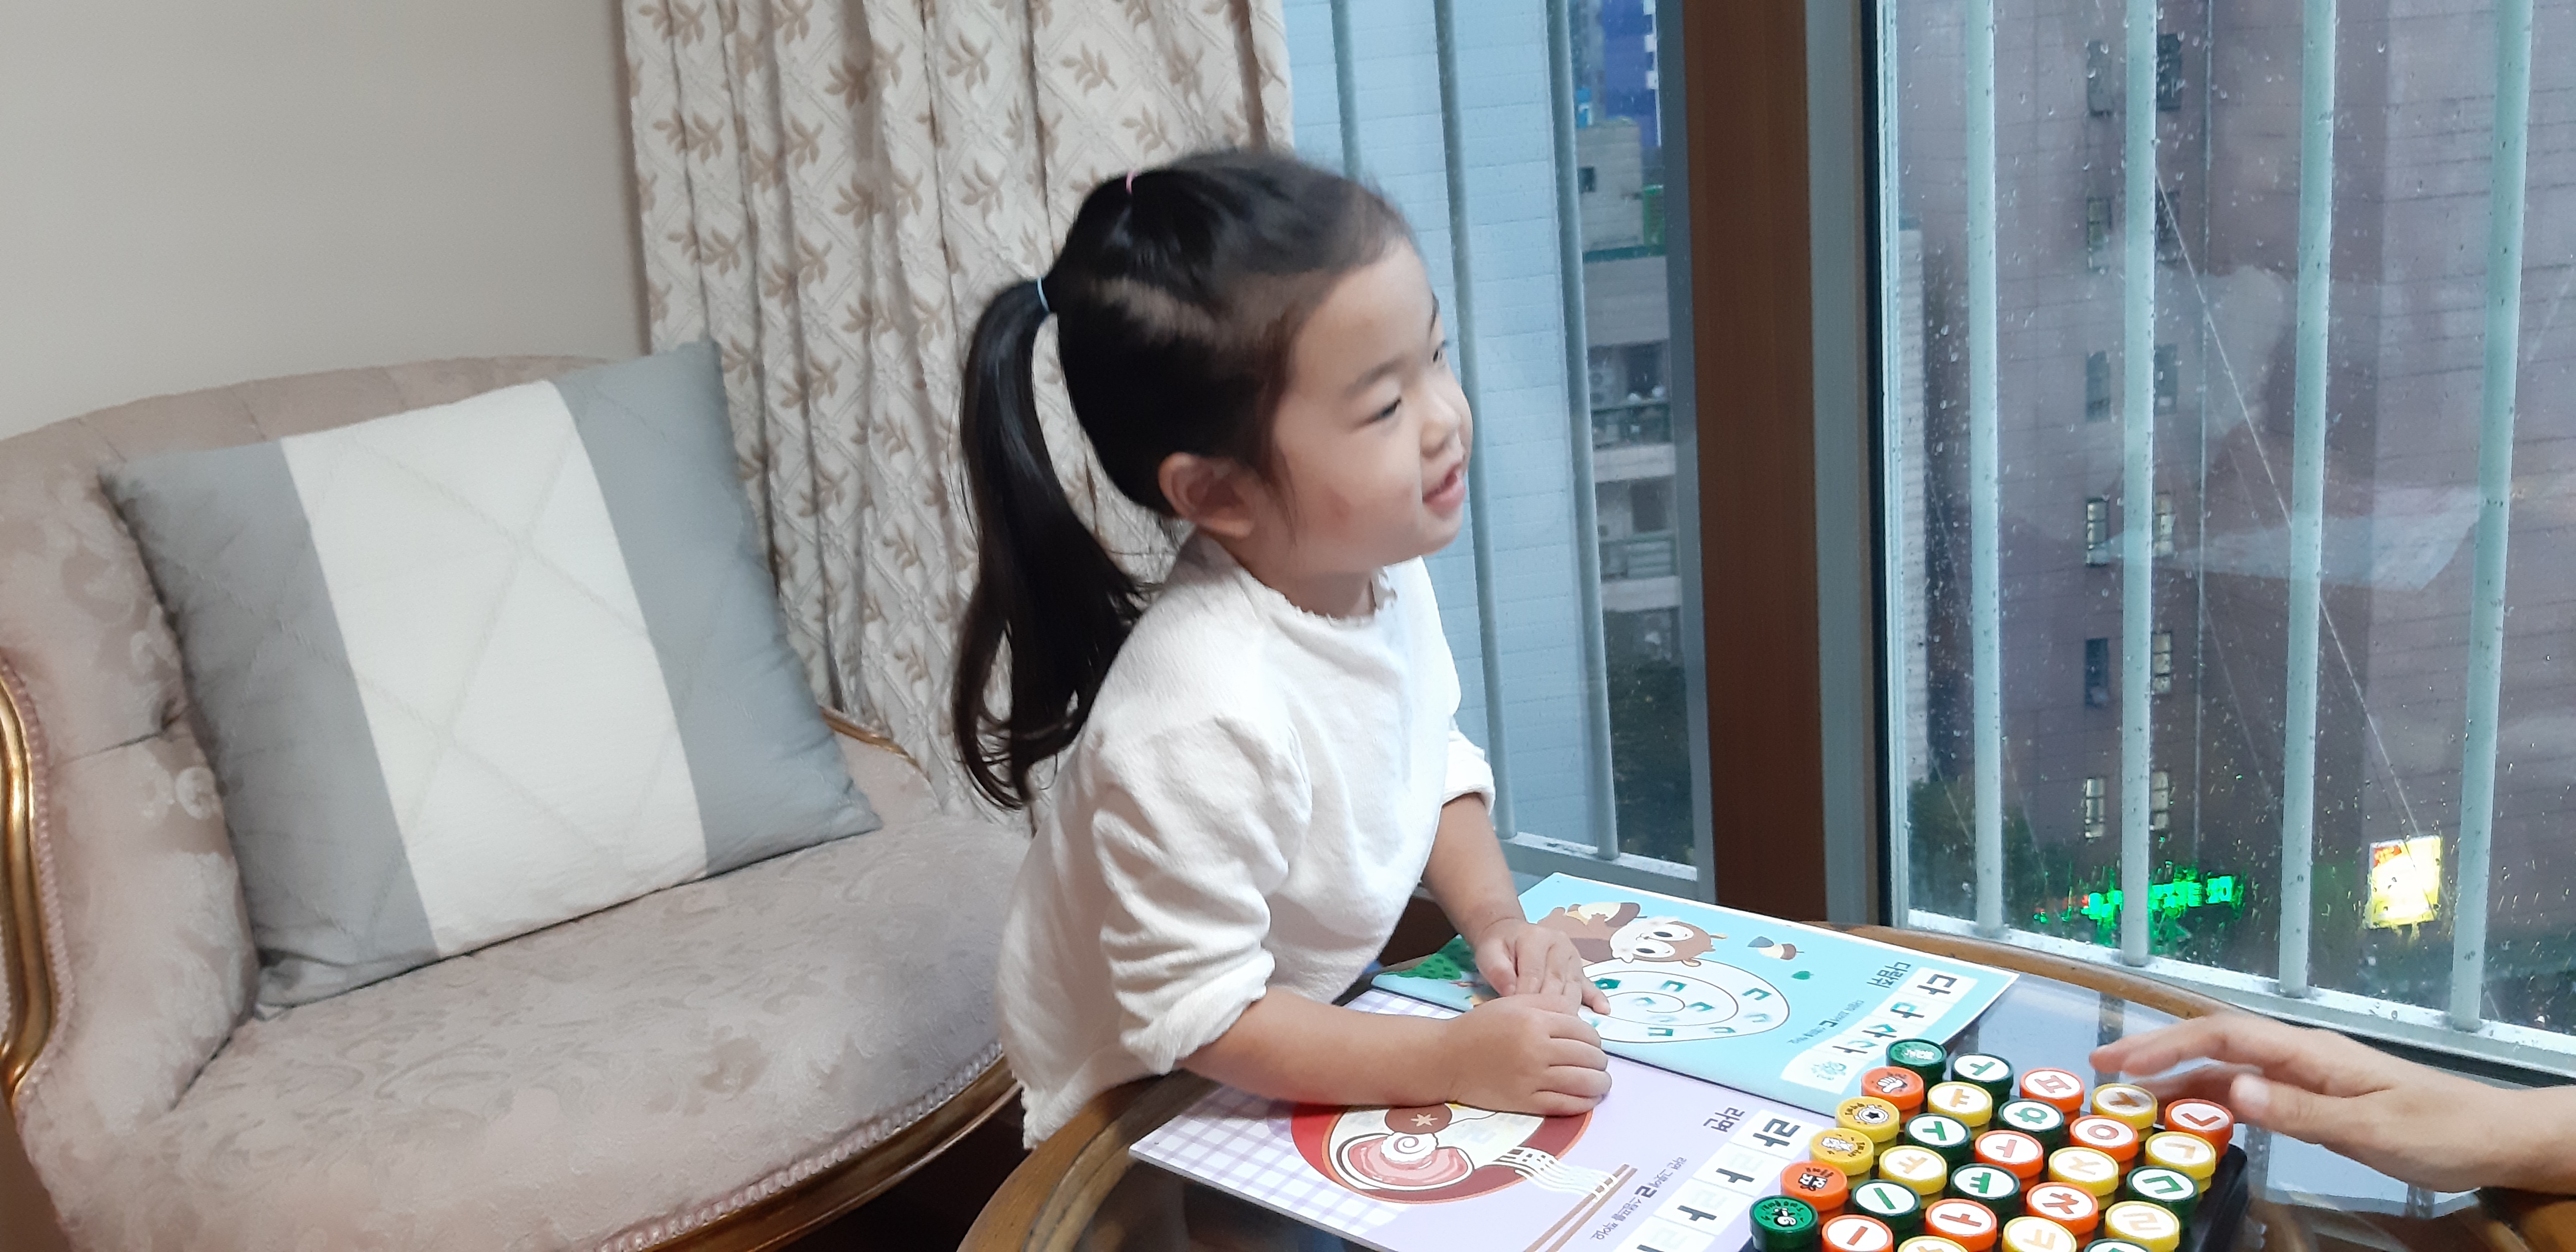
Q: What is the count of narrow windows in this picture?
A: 12